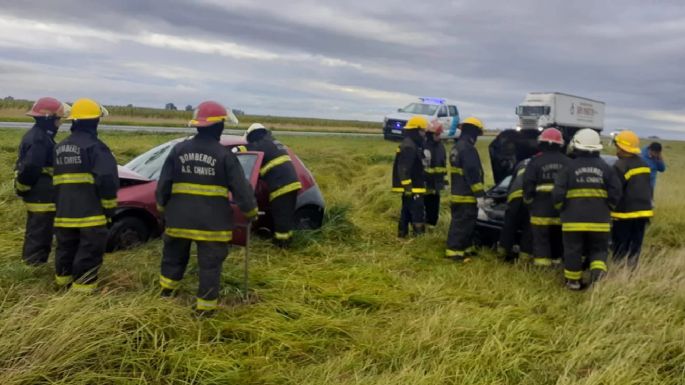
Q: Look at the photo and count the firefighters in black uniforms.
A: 11